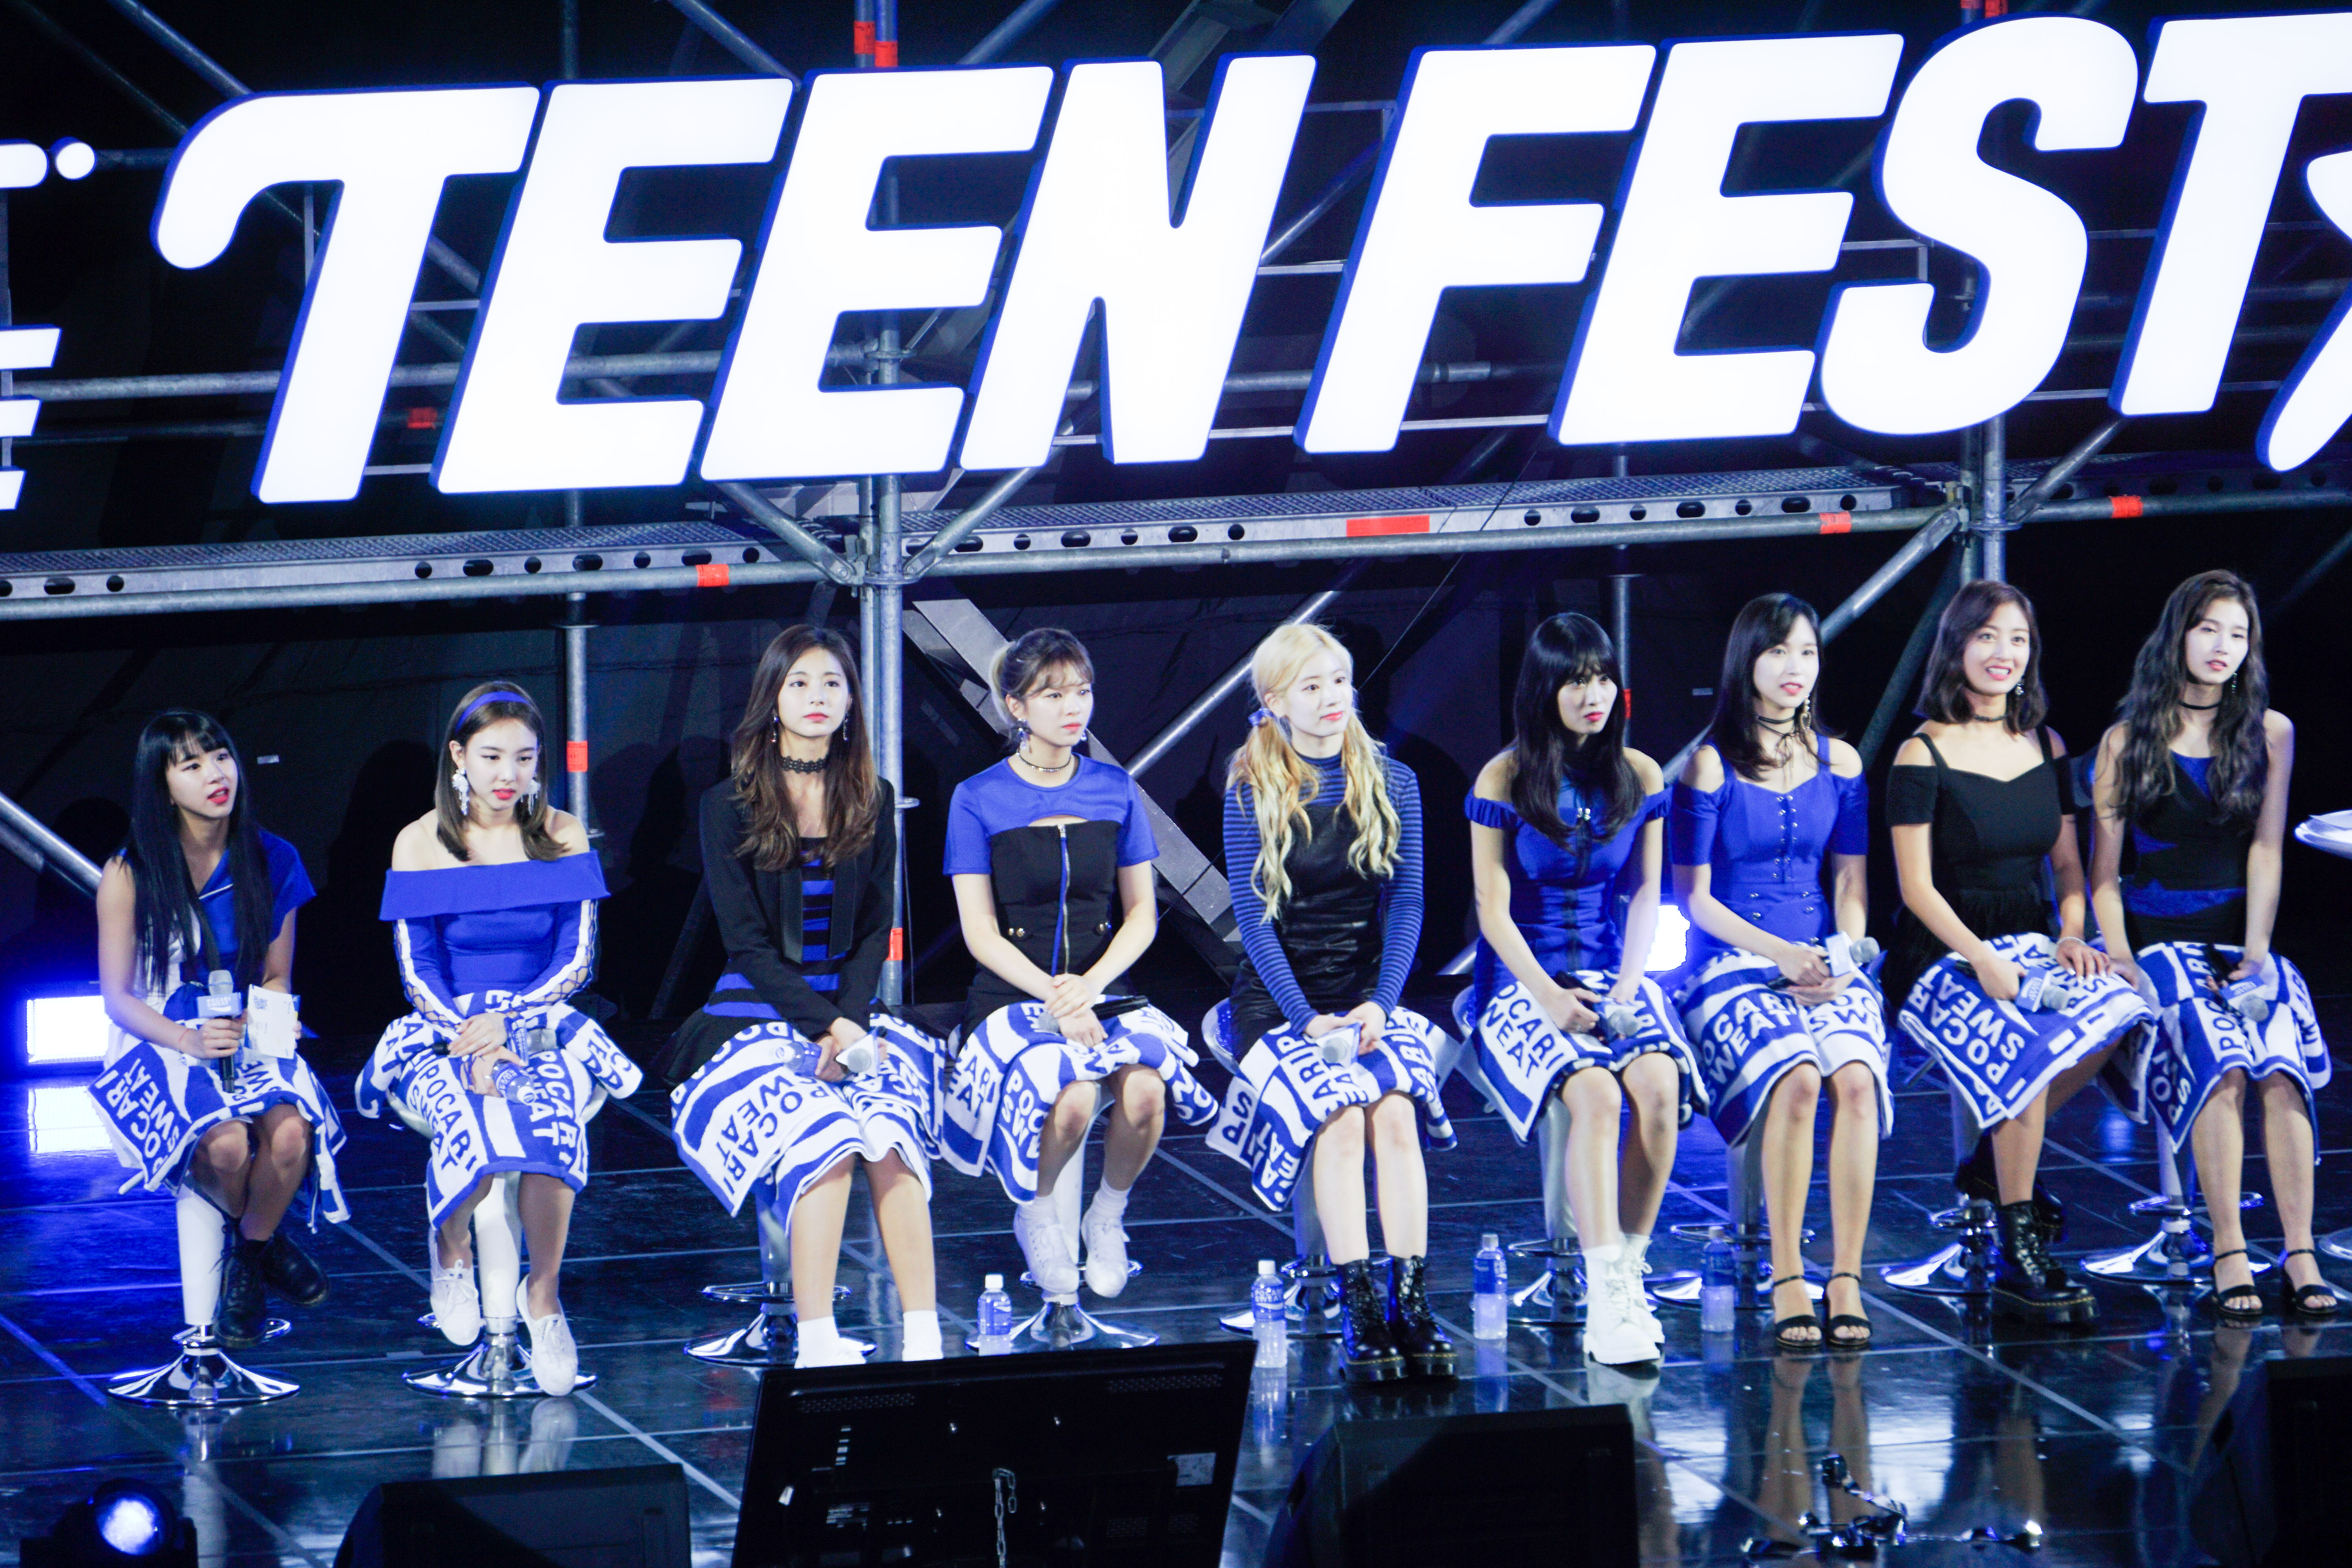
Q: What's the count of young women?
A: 9